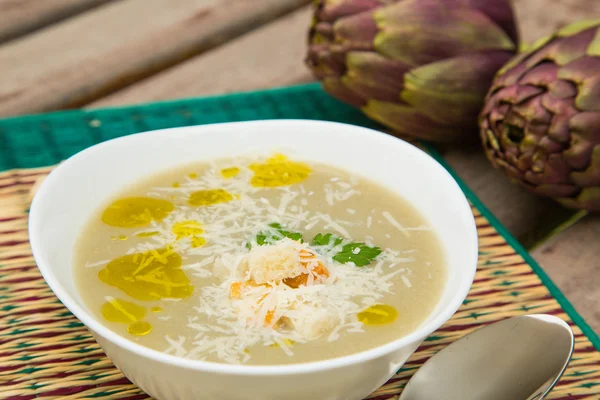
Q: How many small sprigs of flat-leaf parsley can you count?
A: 2